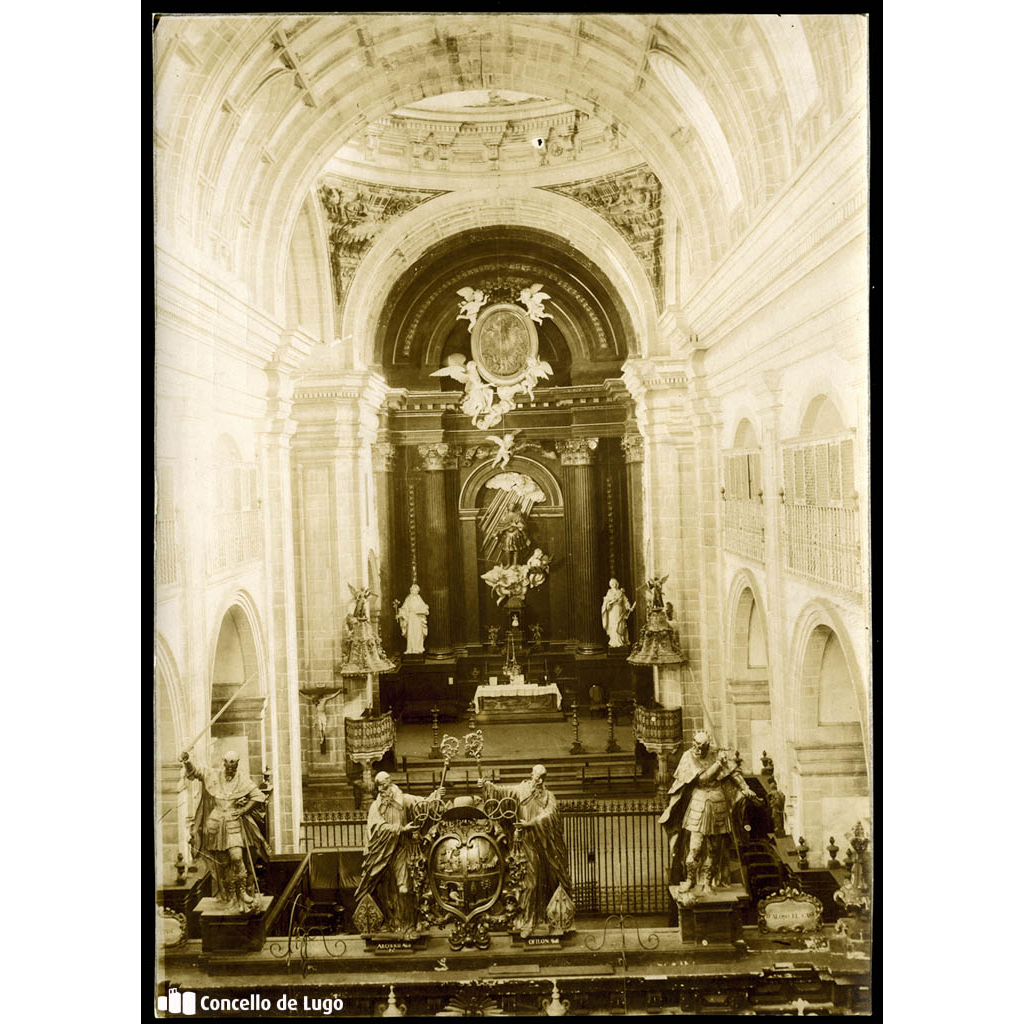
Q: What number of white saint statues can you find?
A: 2